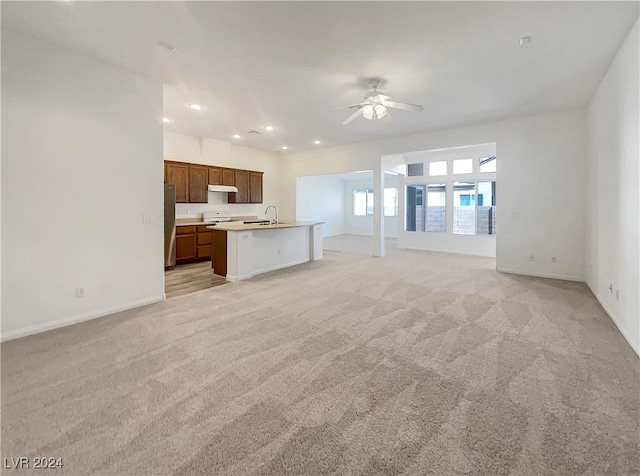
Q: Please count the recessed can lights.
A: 6